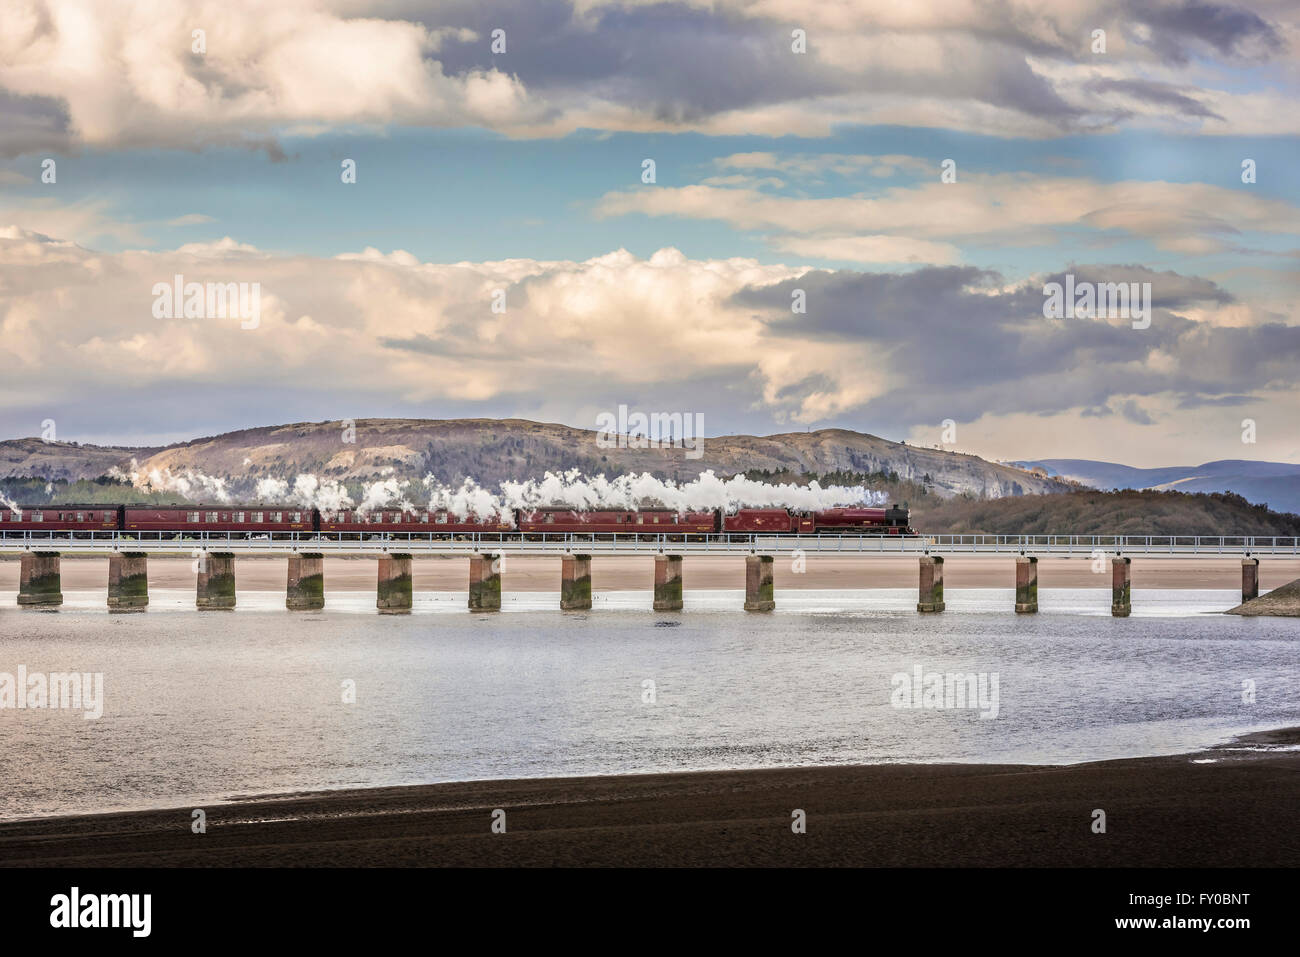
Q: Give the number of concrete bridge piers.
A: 13